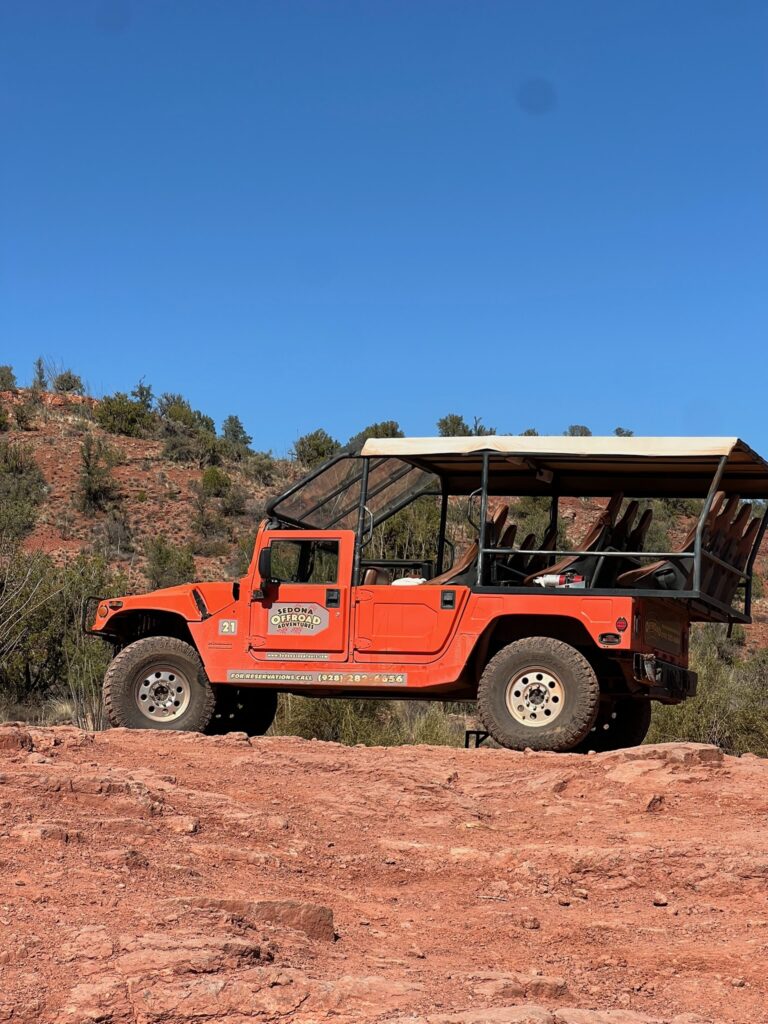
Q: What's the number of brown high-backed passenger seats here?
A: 11